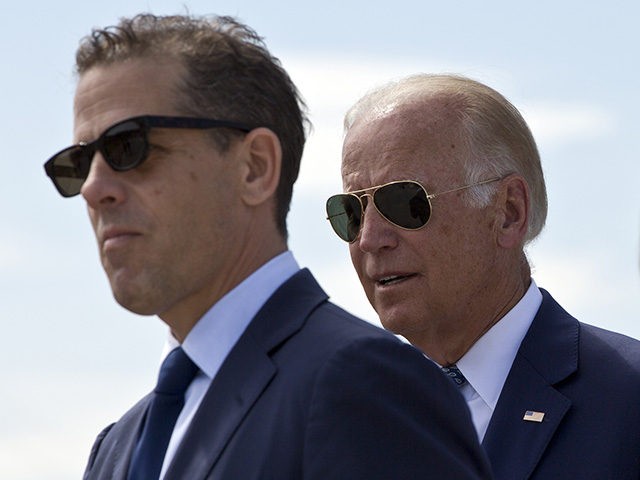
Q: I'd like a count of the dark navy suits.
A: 2